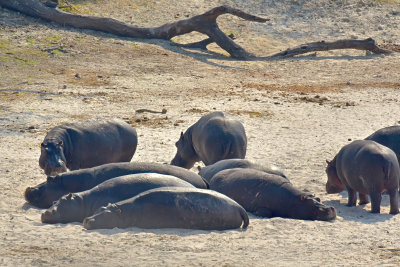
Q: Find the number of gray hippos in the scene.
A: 9